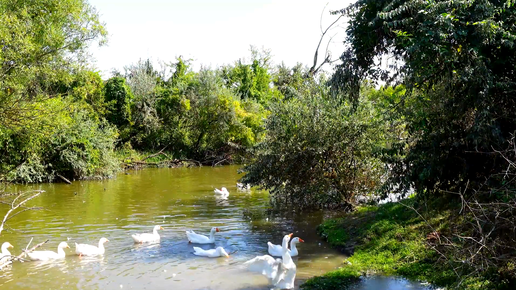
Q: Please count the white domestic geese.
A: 10